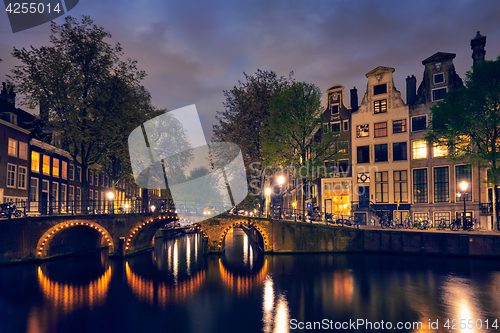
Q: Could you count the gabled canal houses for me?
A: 3